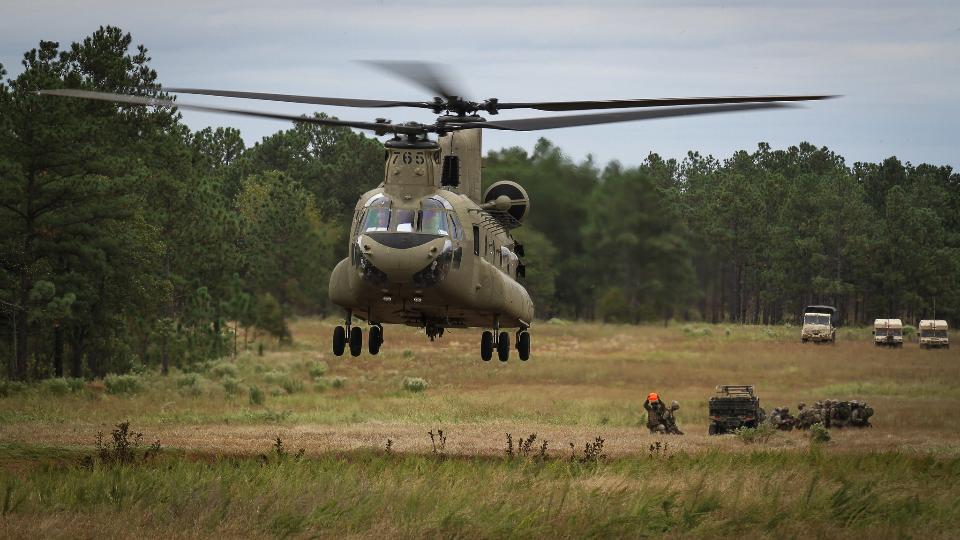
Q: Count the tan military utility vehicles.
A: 3